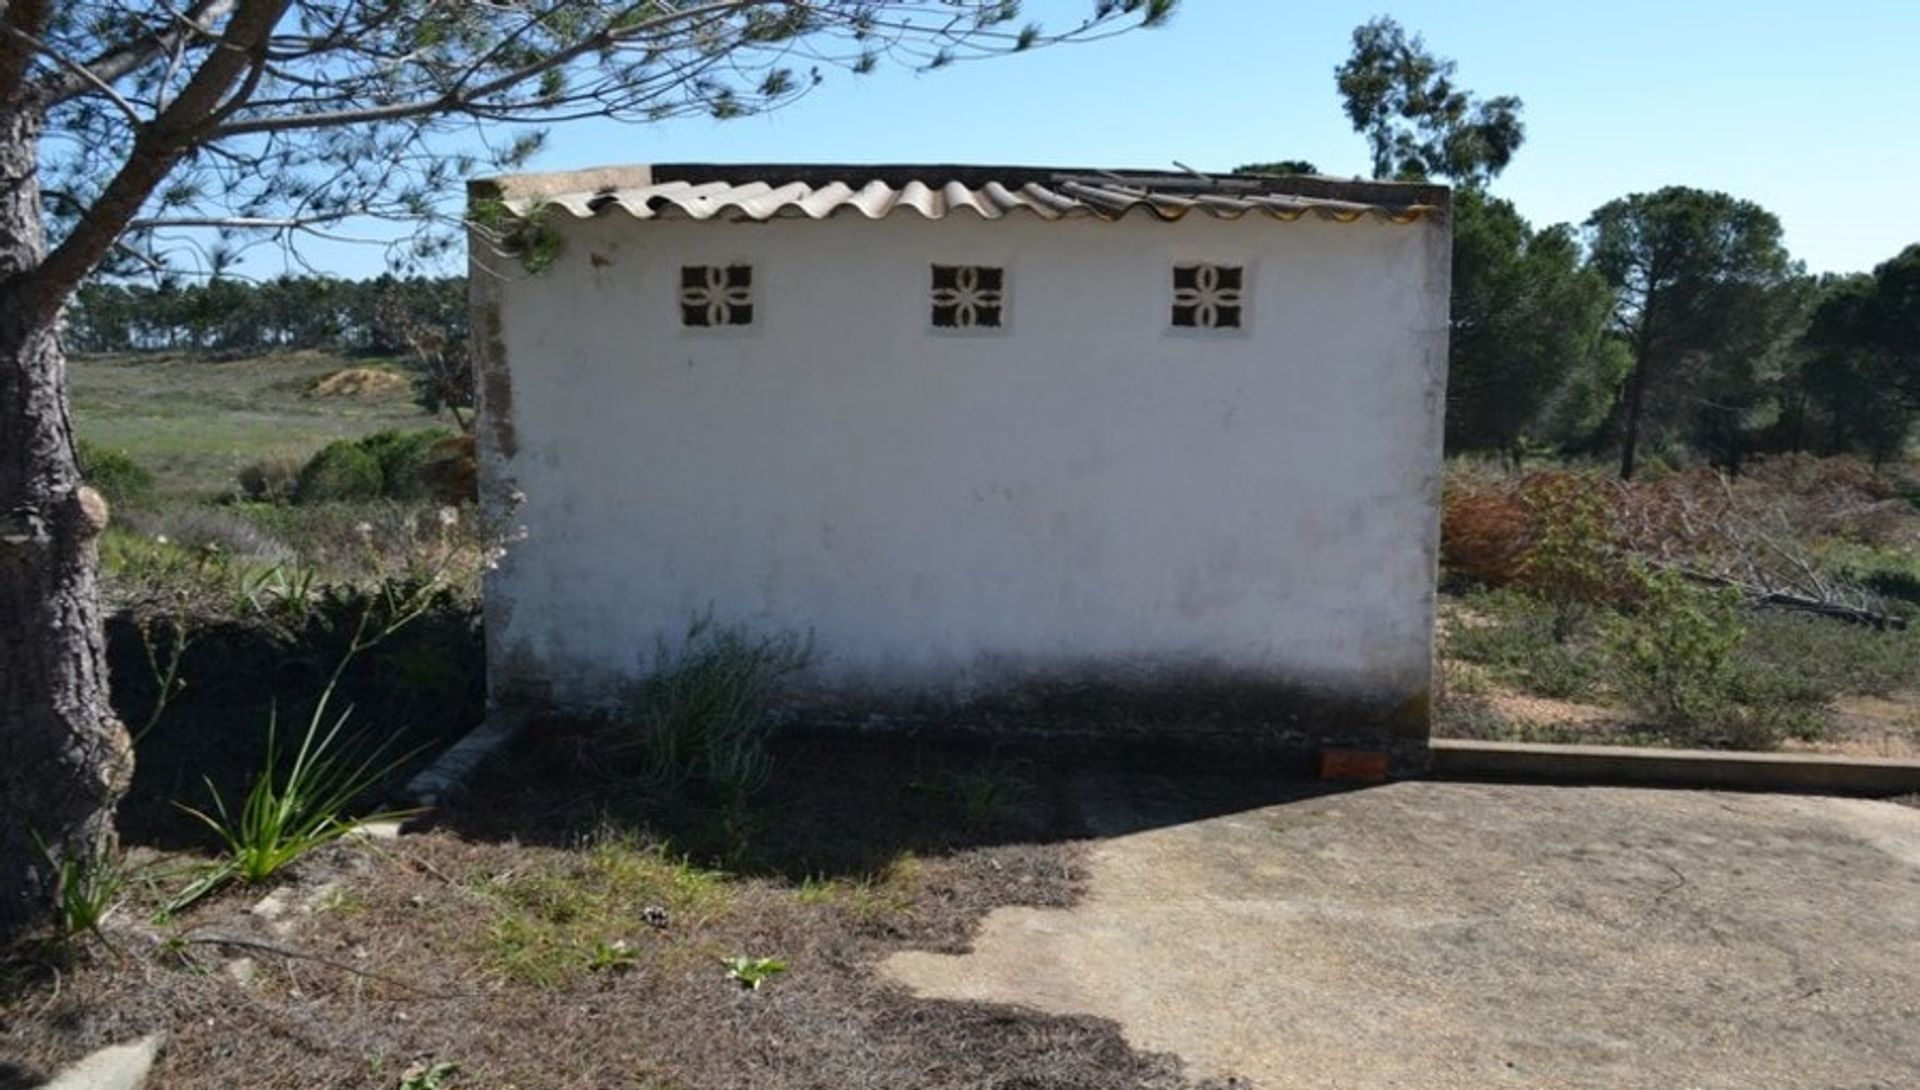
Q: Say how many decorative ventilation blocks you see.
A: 3